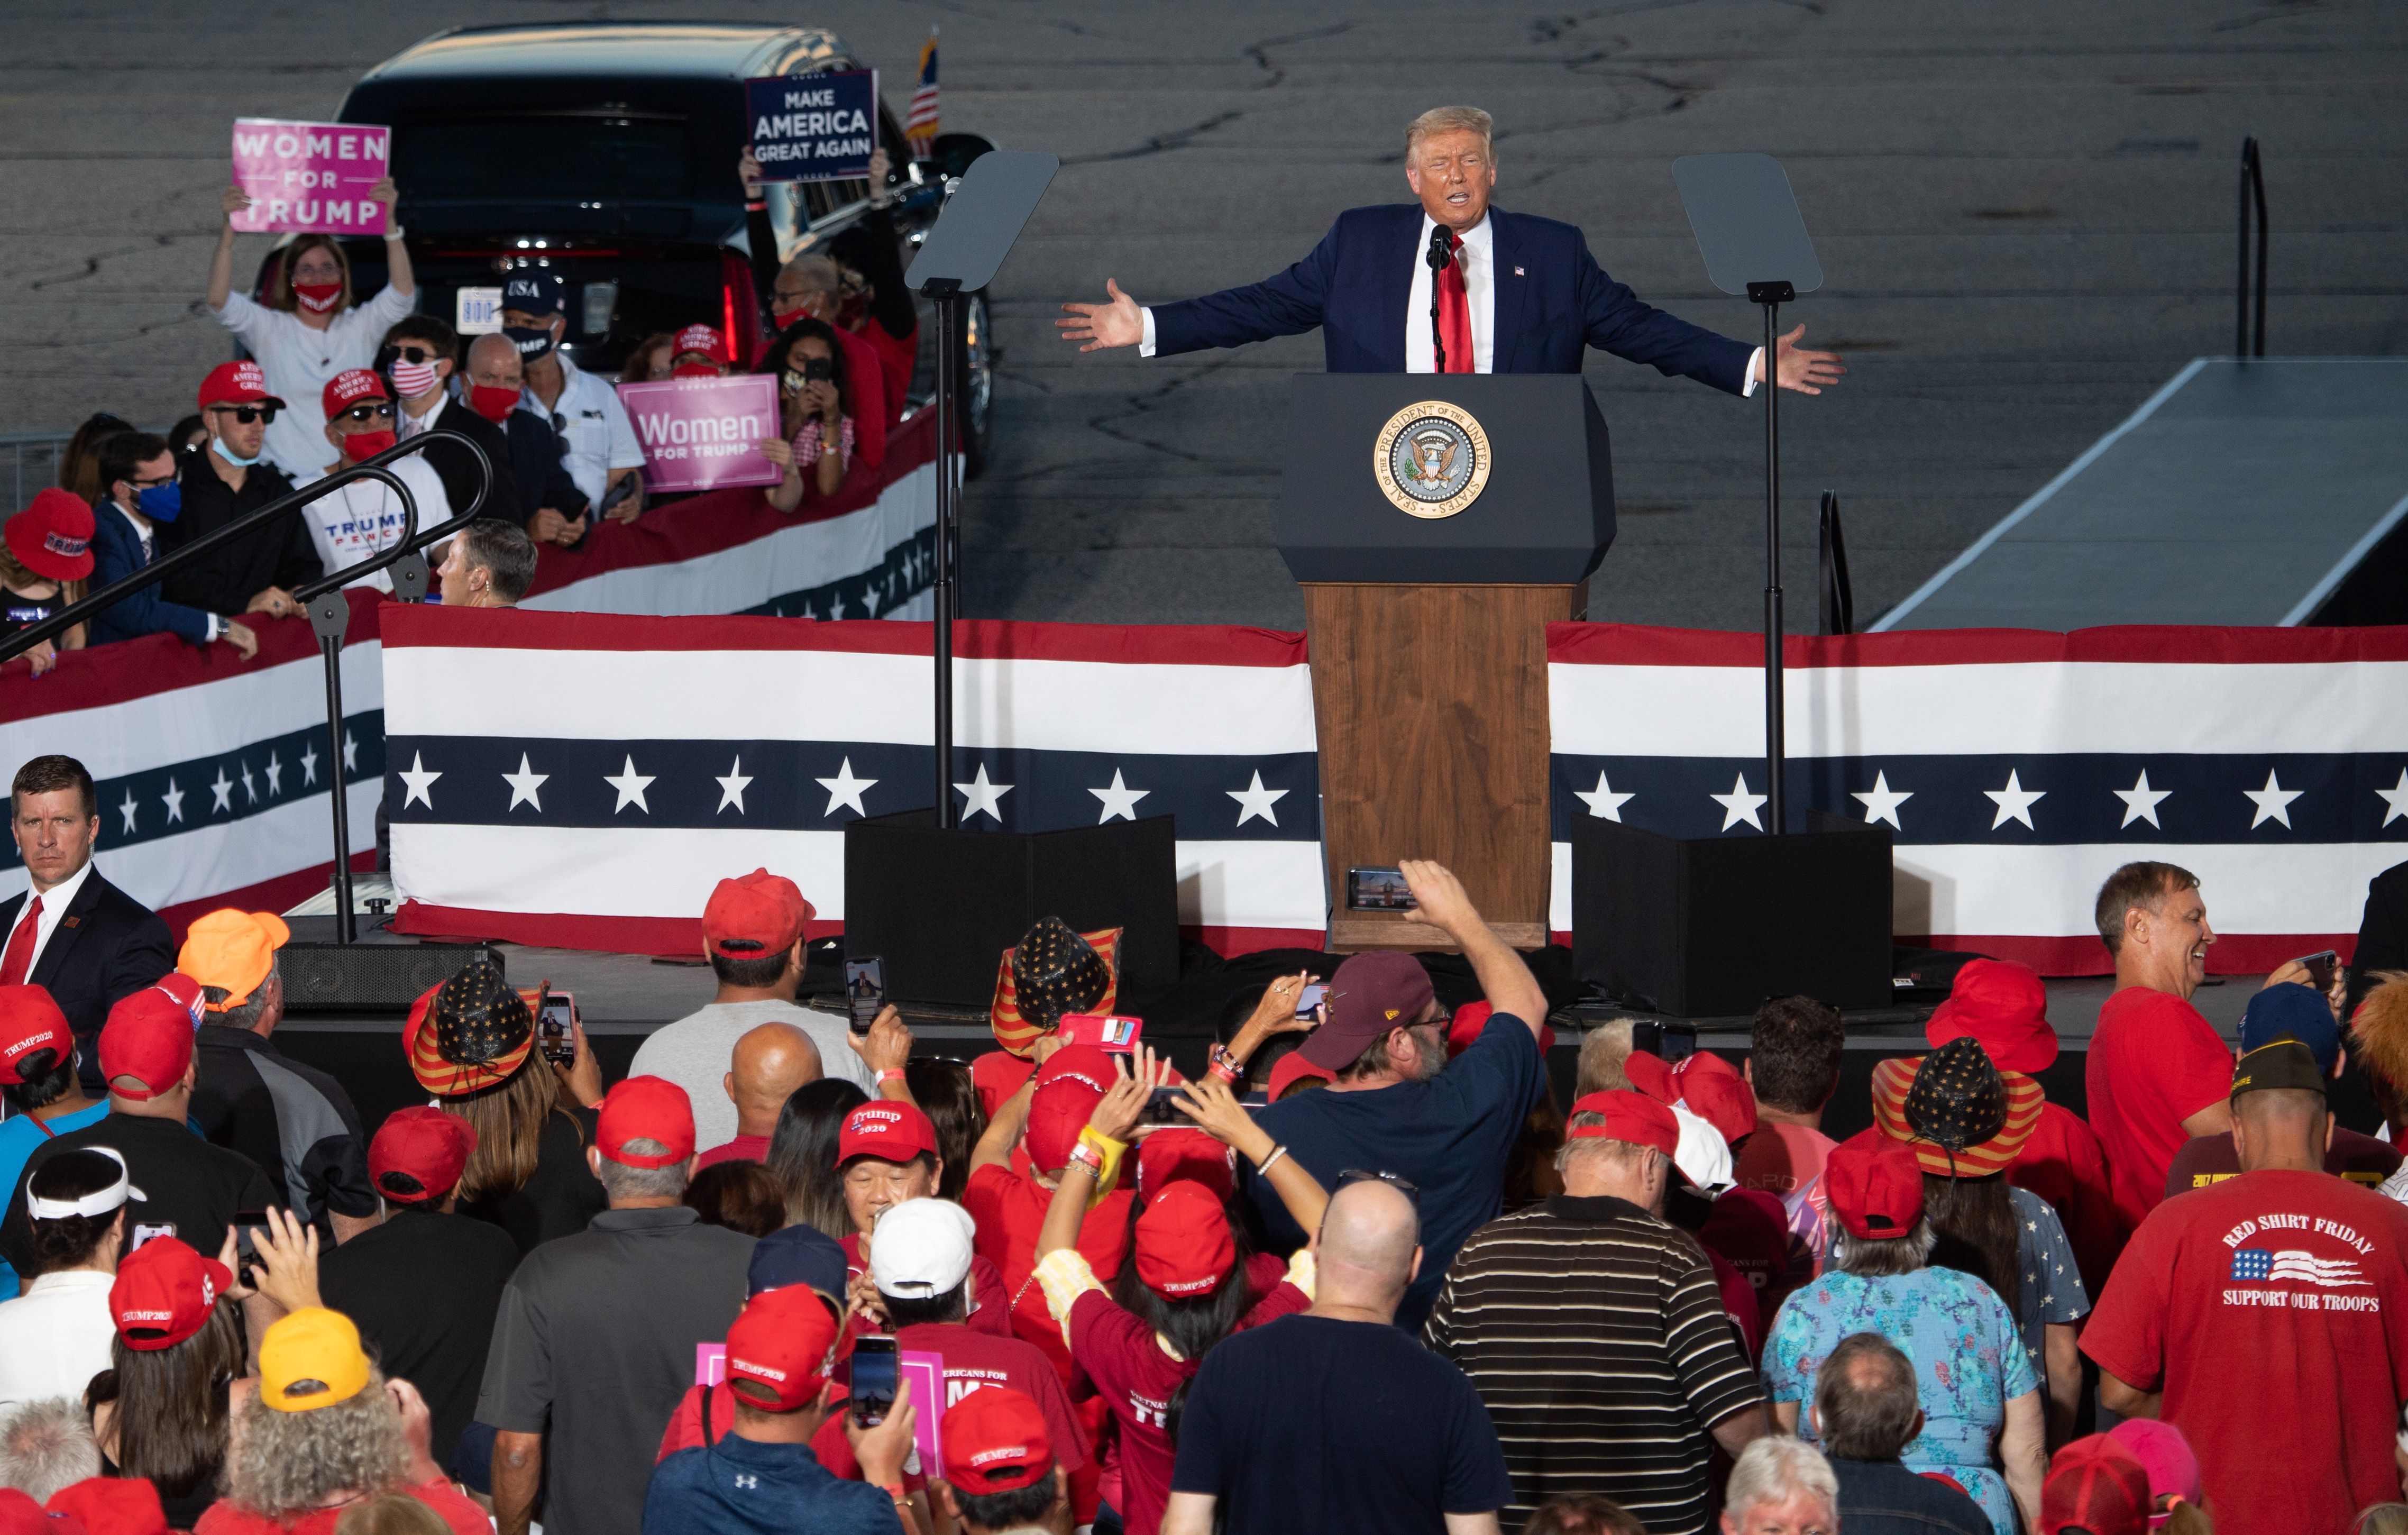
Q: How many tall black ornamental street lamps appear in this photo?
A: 0